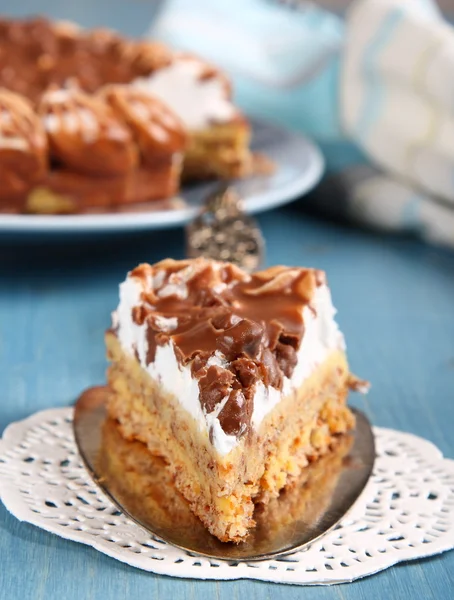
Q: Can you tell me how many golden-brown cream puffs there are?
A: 3